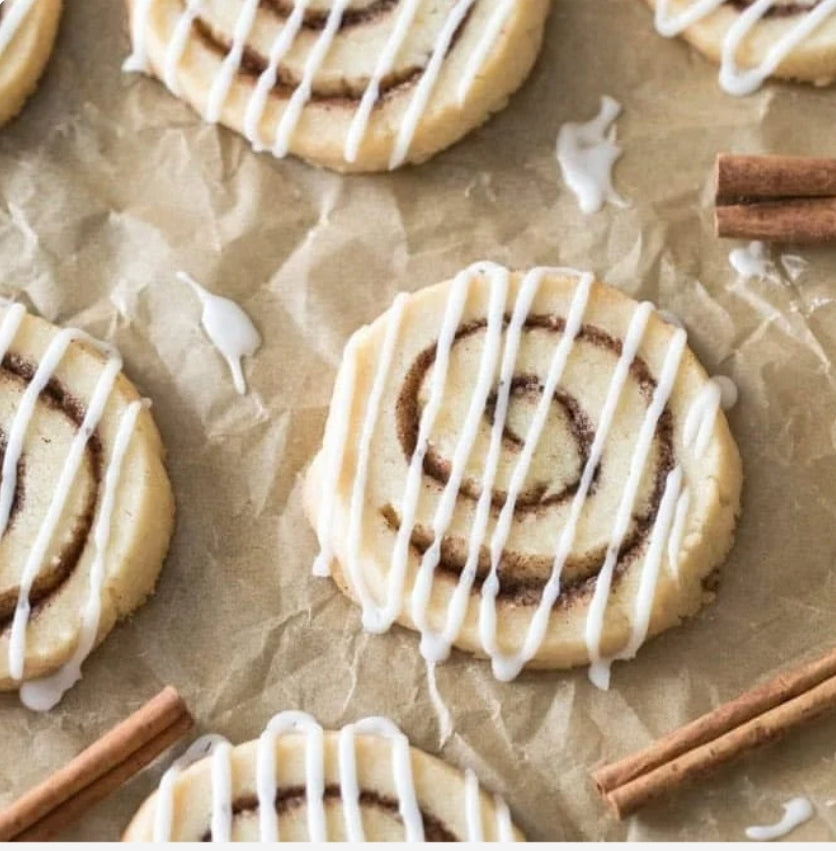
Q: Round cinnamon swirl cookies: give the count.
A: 6